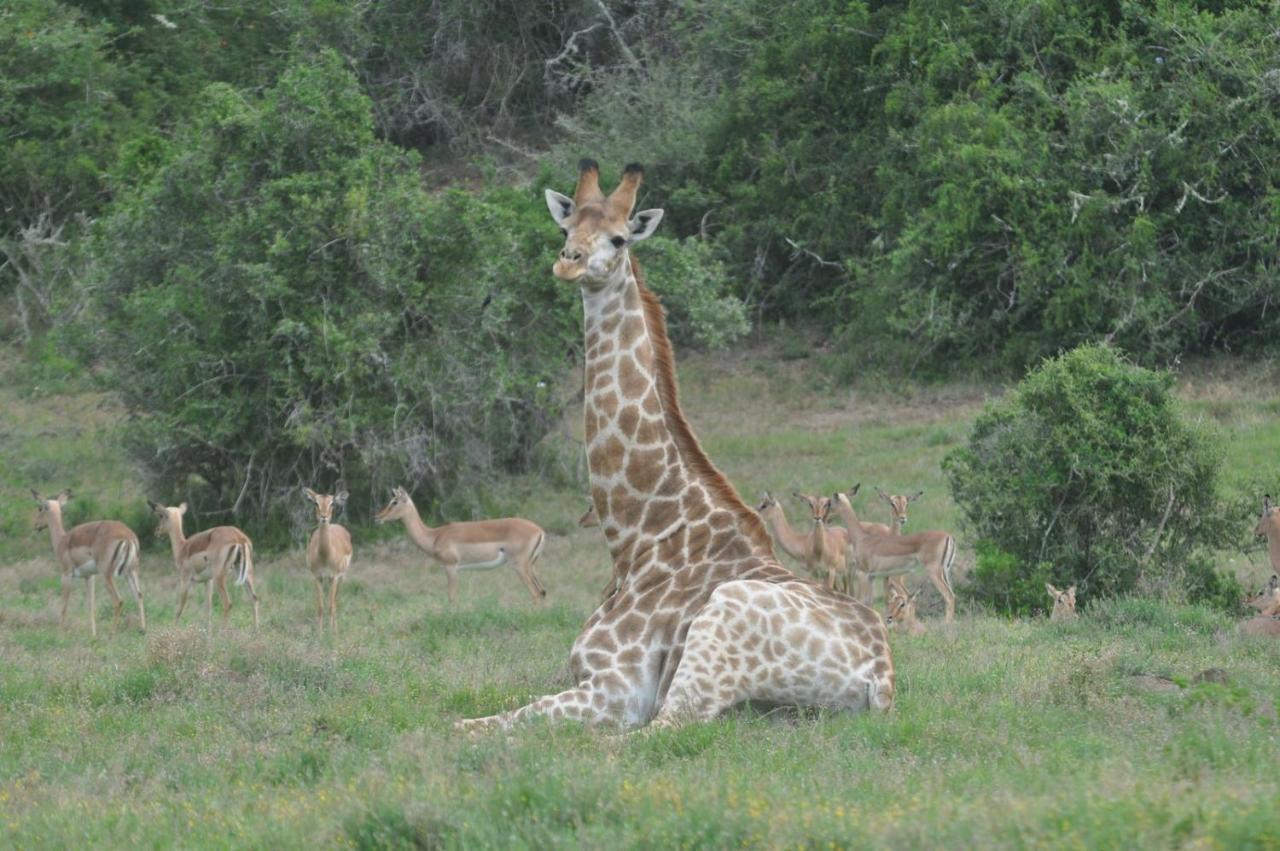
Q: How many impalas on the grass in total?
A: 13